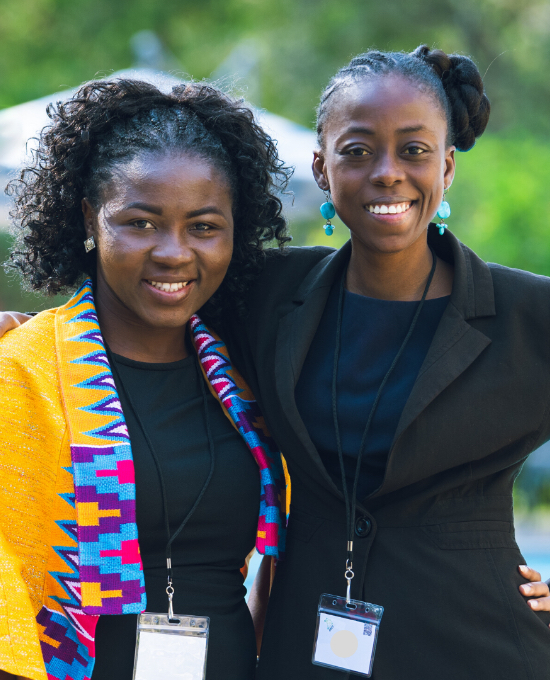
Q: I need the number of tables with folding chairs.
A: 0